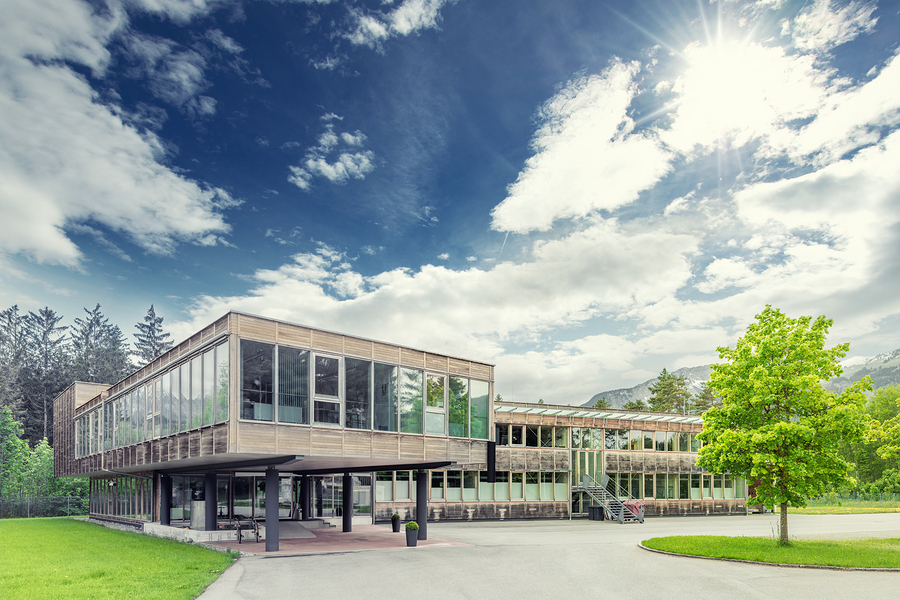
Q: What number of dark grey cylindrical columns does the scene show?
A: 6